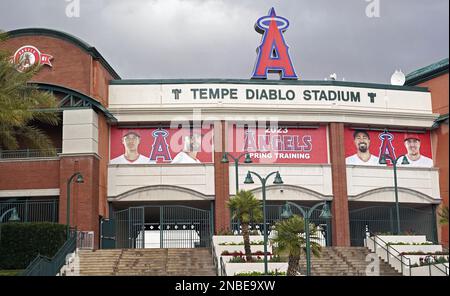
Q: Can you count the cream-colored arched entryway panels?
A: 3